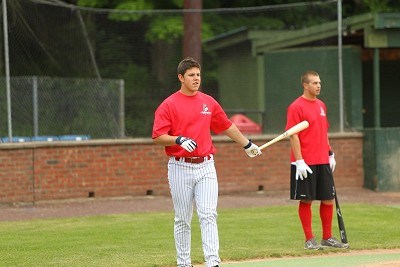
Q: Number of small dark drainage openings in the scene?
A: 3